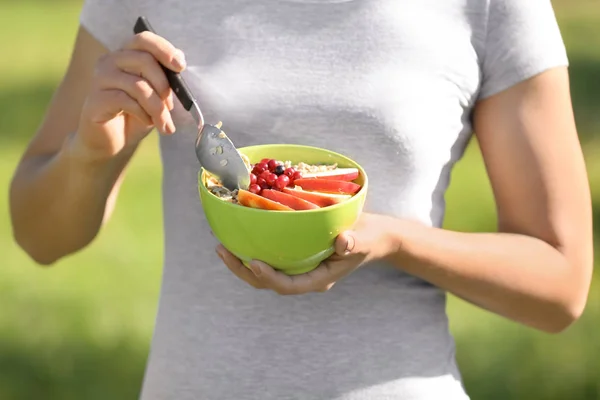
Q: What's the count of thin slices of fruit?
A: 5